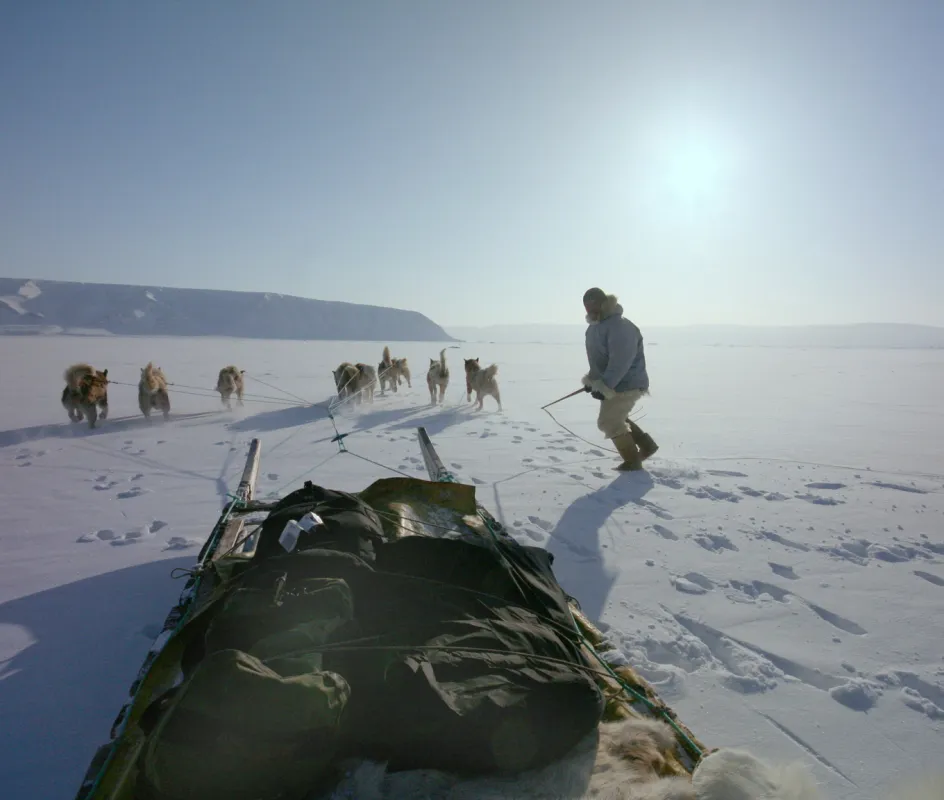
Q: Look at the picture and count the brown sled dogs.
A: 9